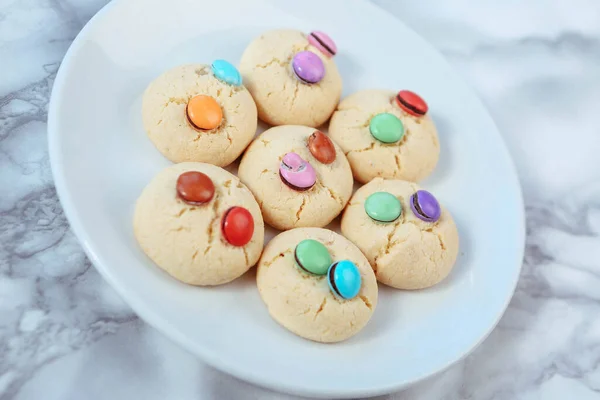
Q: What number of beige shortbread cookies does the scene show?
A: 7